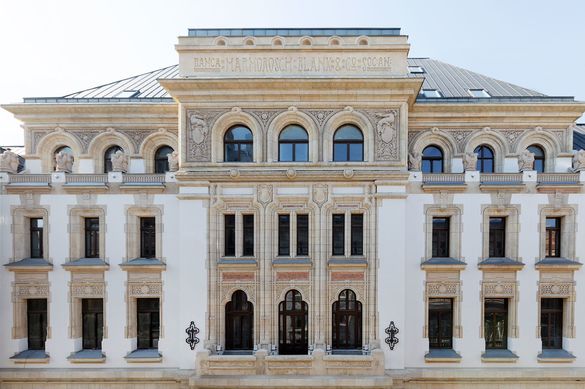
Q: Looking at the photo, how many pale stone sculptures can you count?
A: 8